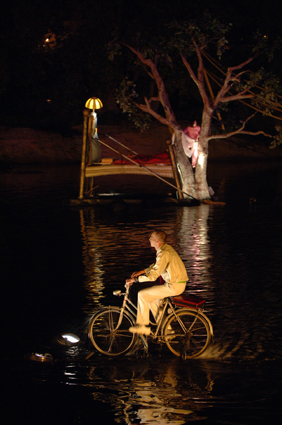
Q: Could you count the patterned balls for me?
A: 0